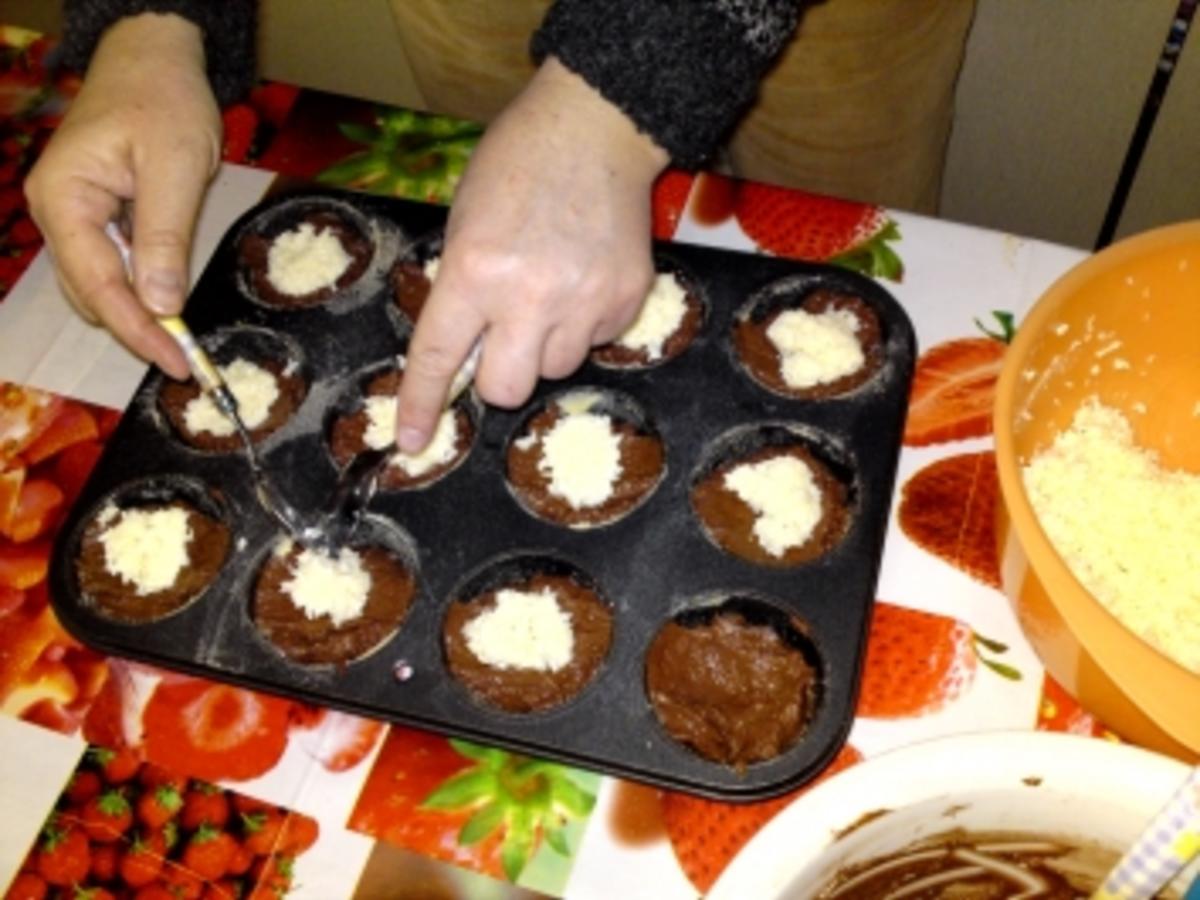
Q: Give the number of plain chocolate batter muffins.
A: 1